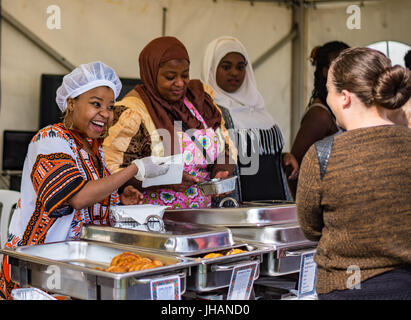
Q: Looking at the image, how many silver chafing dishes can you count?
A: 4